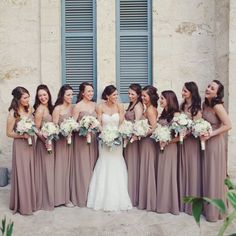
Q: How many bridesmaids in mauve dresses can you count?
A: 9